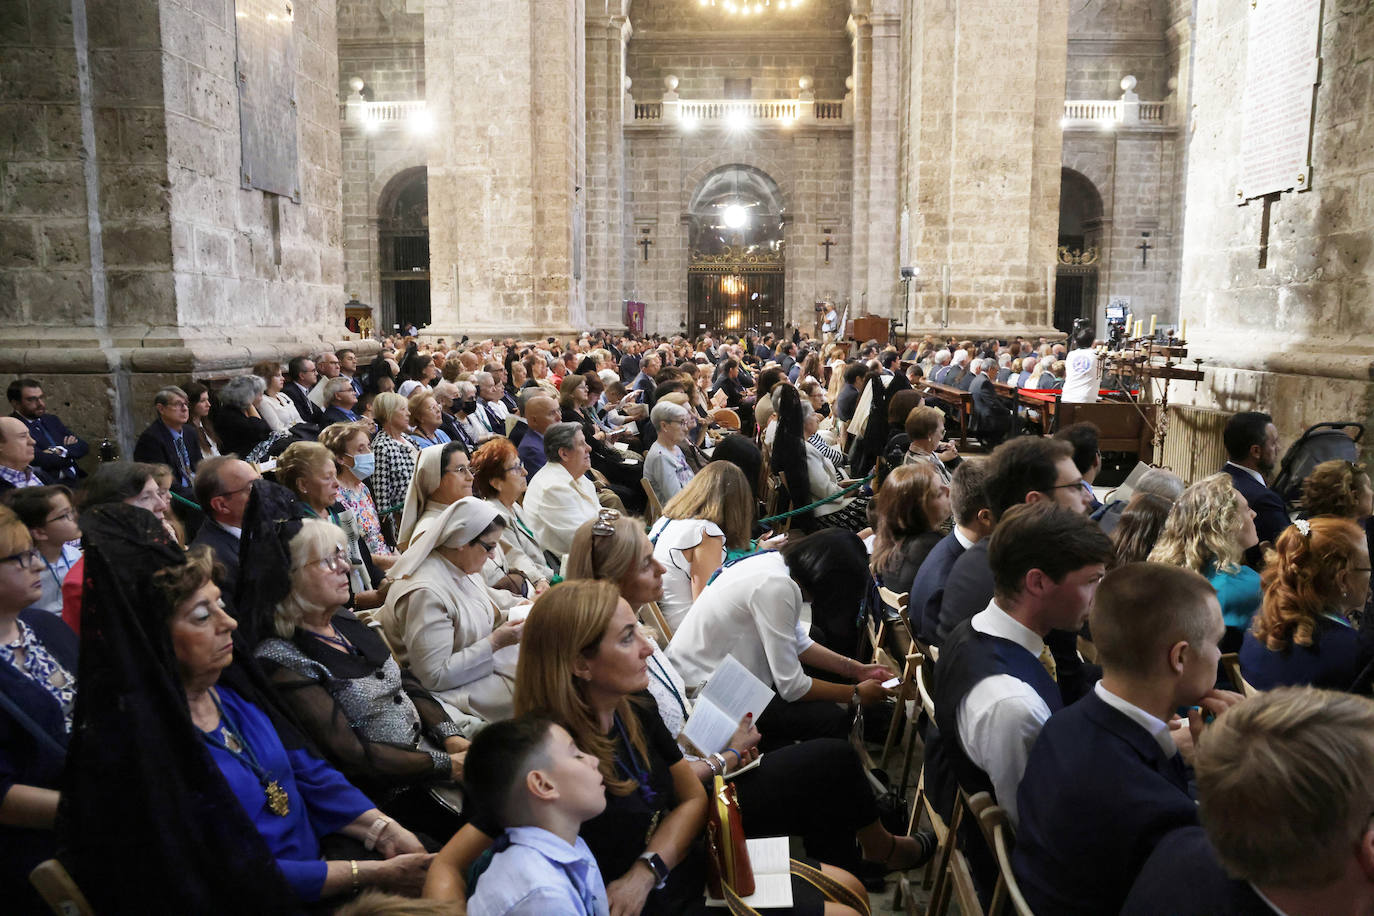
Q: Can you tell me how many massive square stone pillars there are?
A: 4